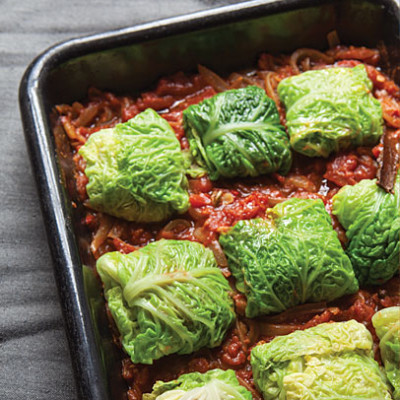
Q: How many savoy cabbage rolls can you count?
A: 9